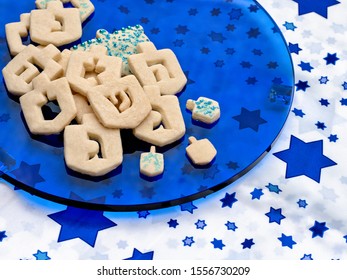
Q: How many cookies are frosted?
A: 4